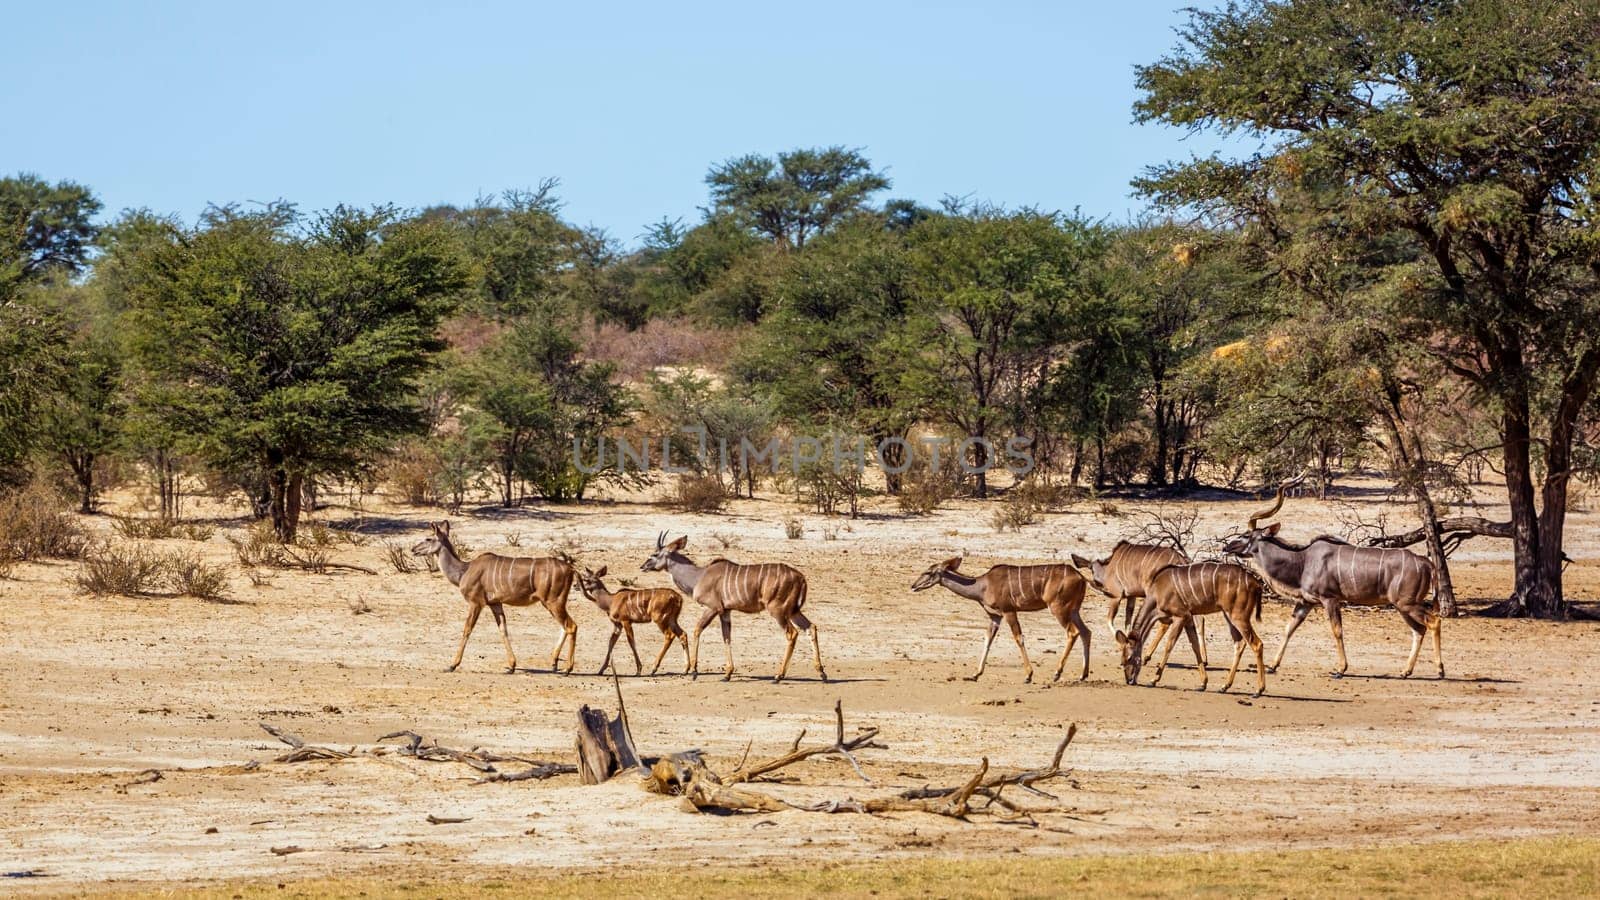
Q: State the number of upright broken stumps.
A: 1